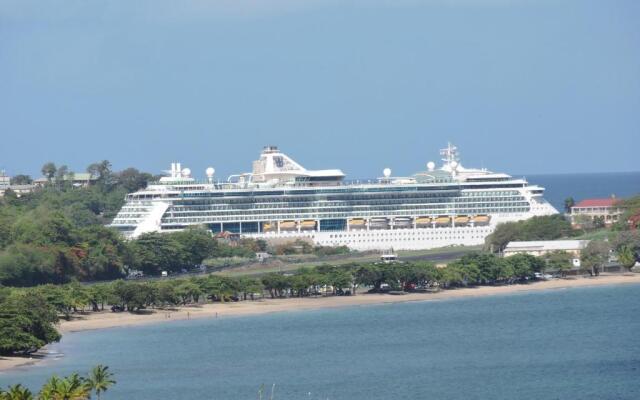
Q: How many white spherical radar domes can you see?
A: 5